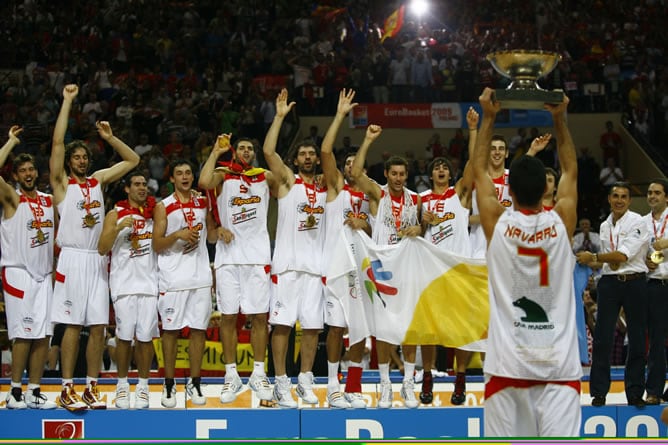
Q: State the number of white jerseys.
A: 11